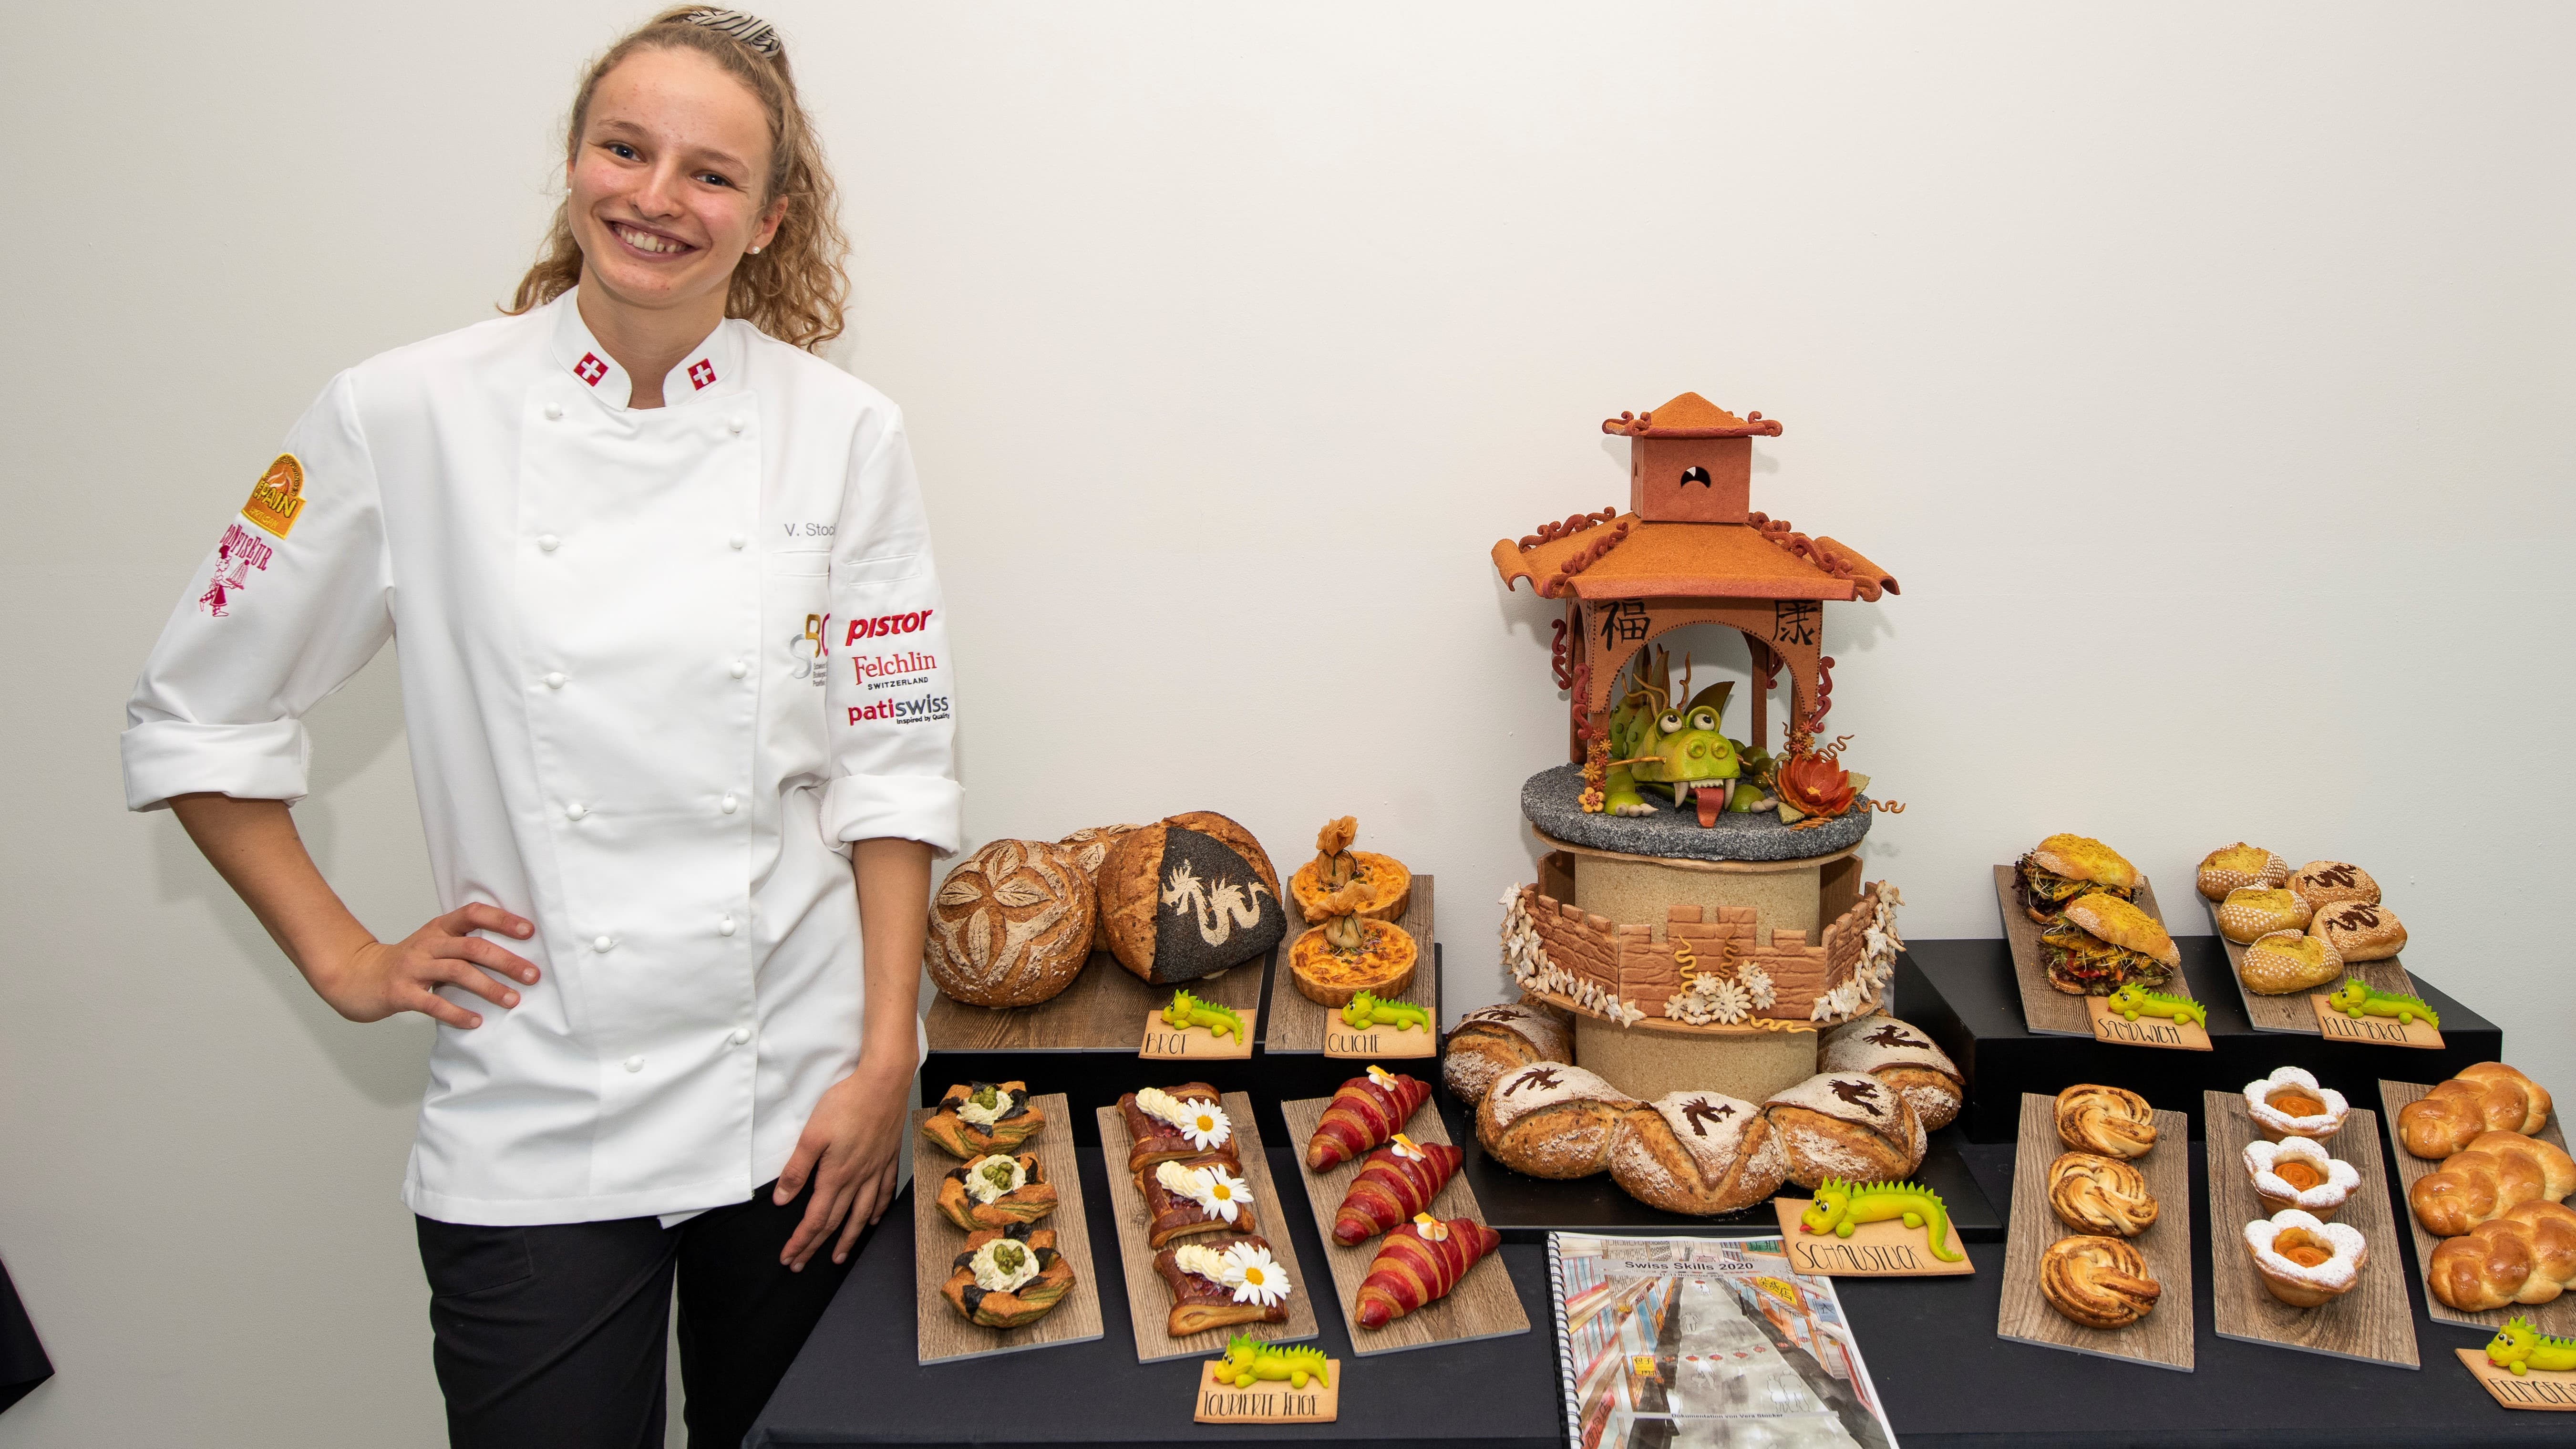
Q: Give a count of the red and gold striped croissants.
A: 3